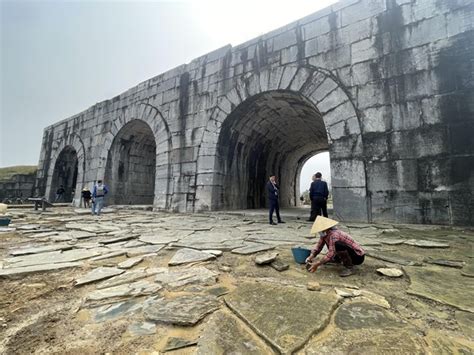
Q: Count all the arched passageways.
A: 3